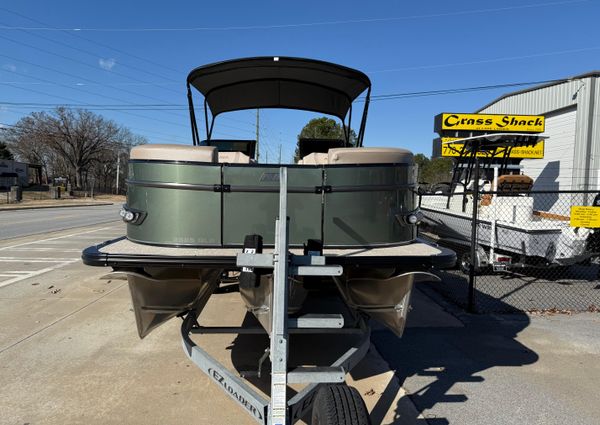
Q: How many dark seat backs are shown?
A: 2